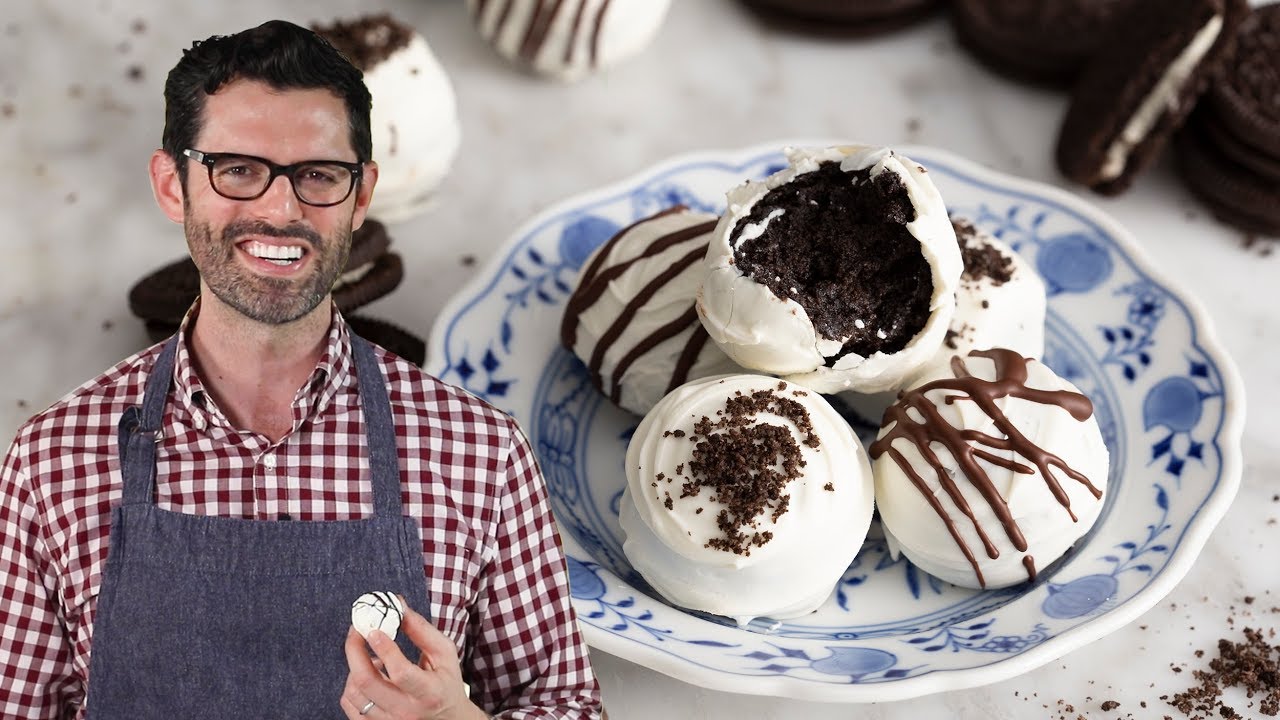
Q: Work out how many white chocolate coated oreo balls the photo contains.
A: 8